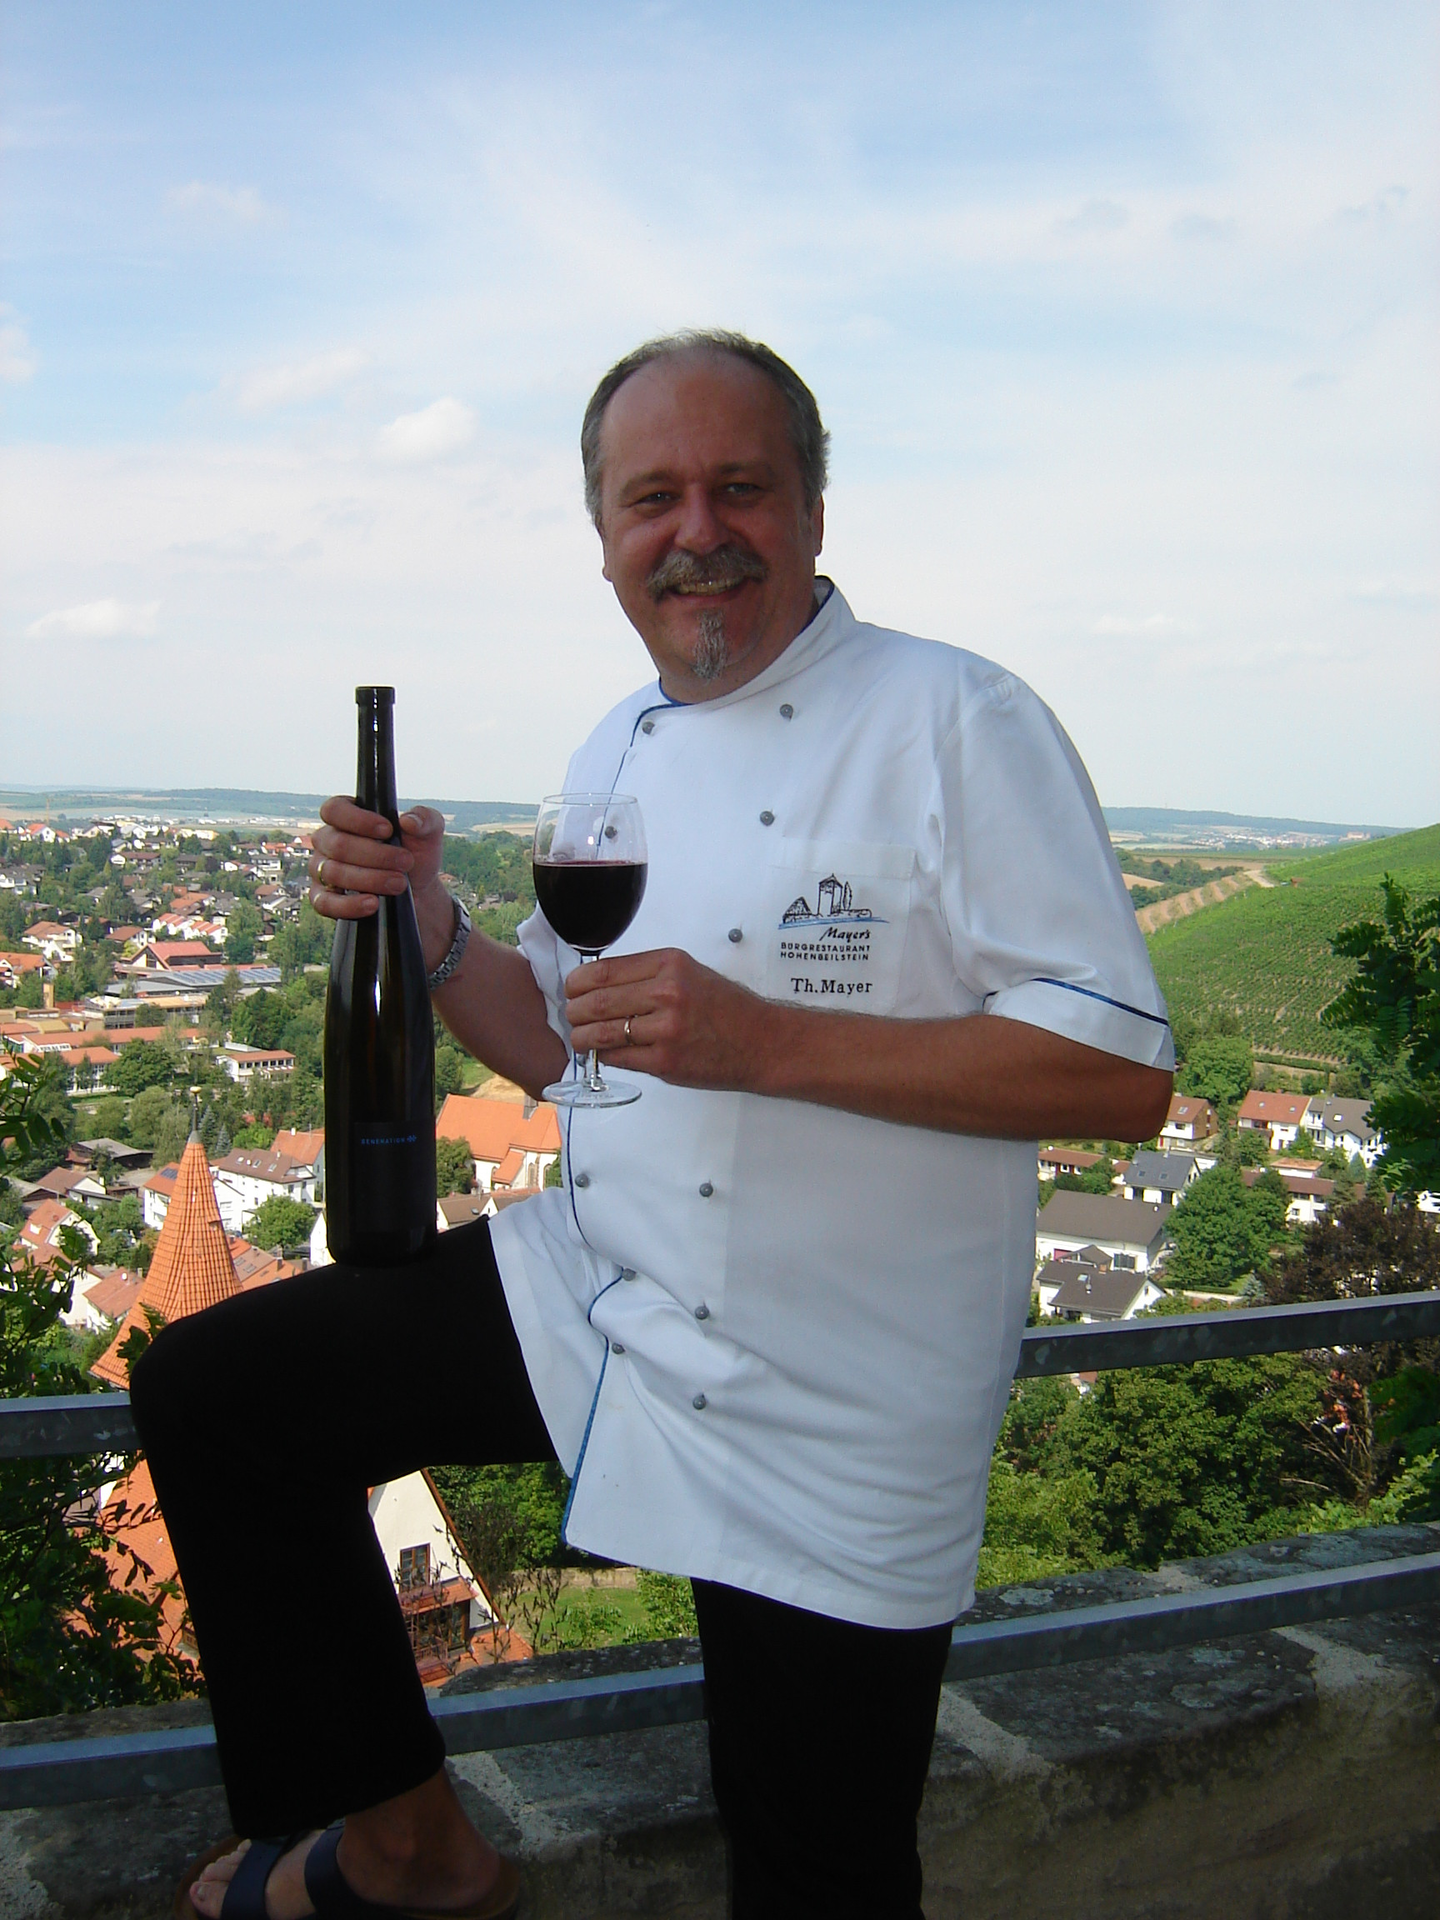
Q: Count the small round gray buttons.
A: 11